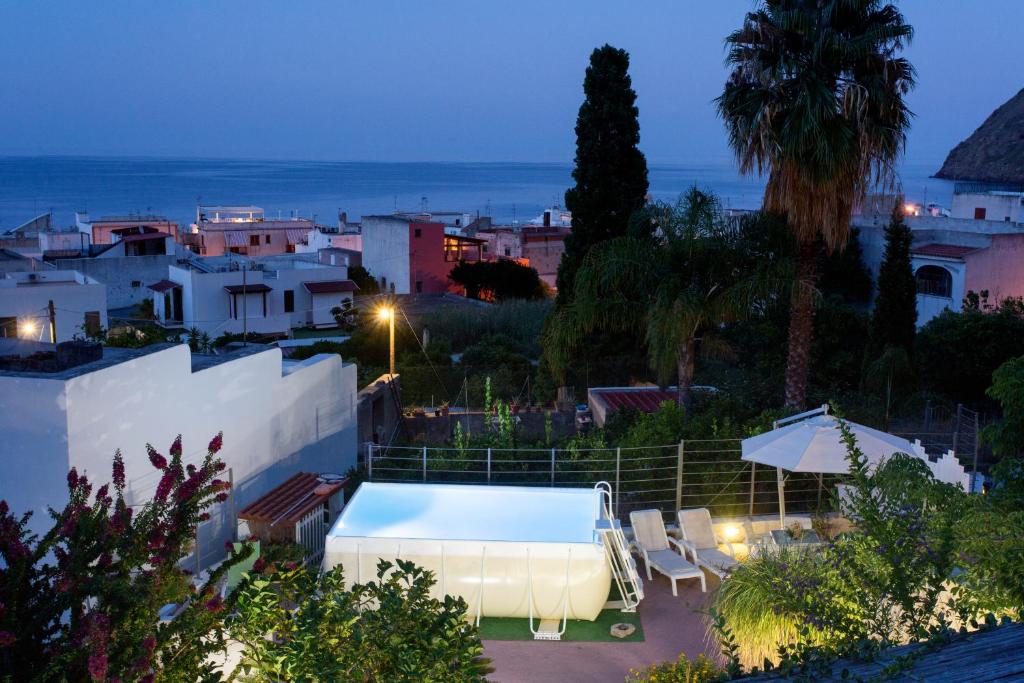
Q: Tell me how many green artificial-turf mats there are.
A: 1